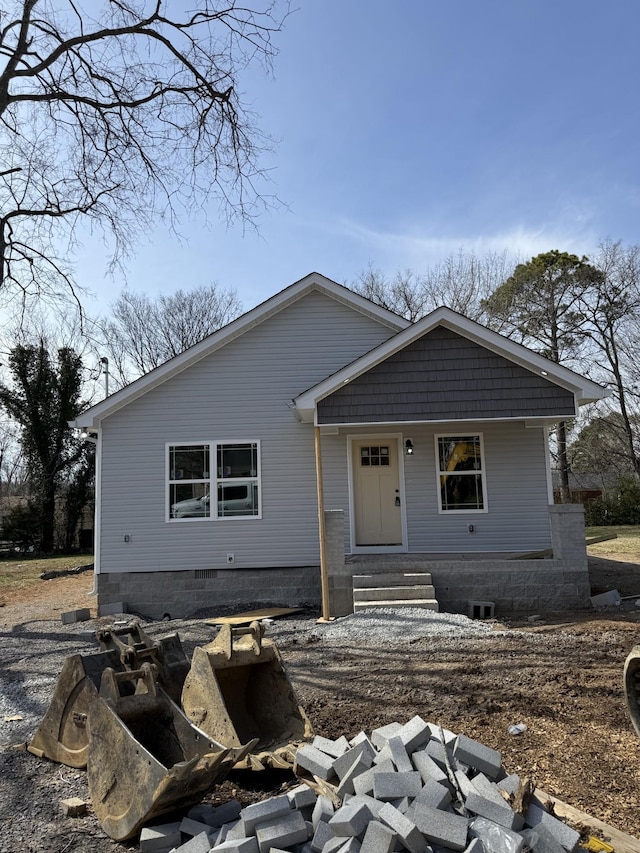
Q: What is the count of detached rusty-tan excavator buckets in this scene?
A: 3